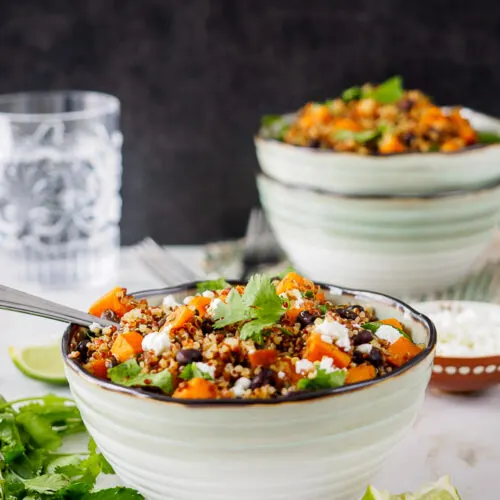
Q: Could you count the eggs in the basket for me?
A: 0